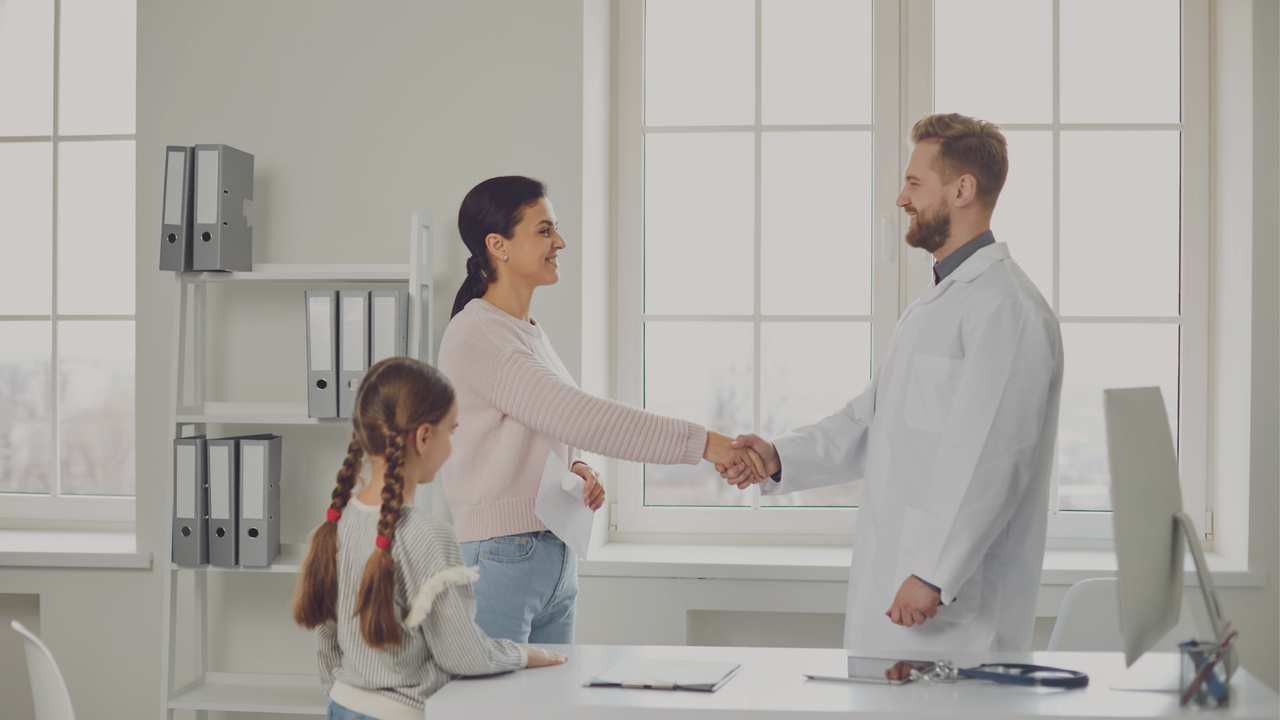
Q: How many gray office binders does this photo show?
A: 8